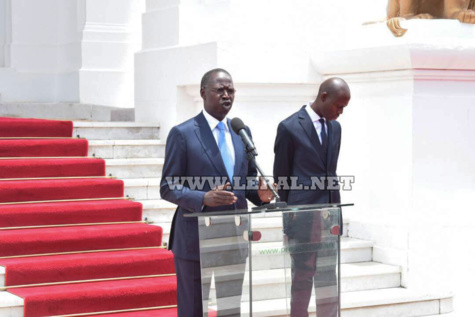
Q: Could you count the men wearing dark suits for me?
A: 2